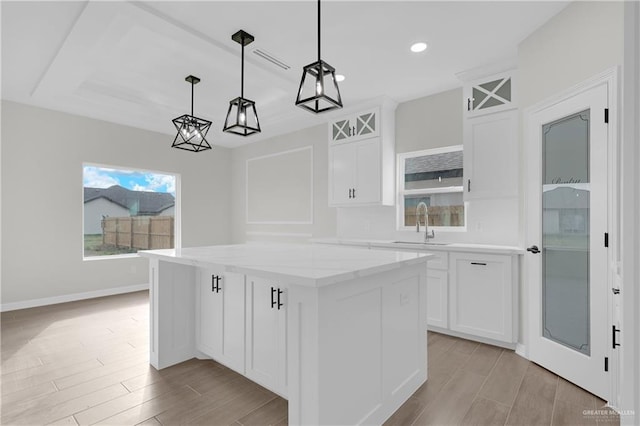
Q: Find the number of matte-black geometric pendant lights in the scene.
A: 3